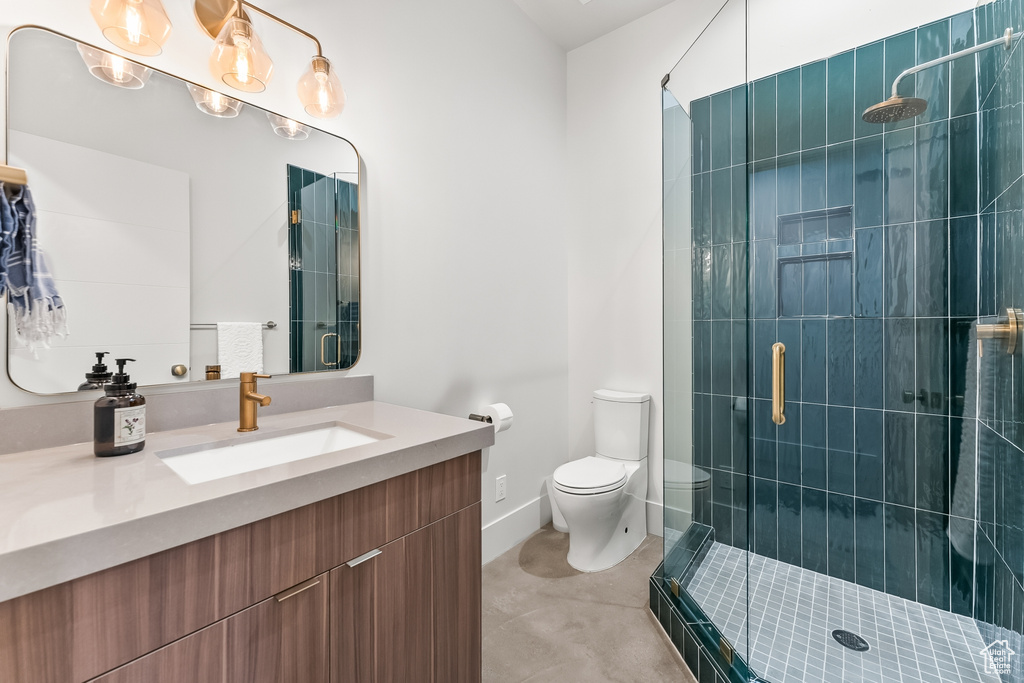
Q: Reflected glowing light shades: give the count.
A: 3